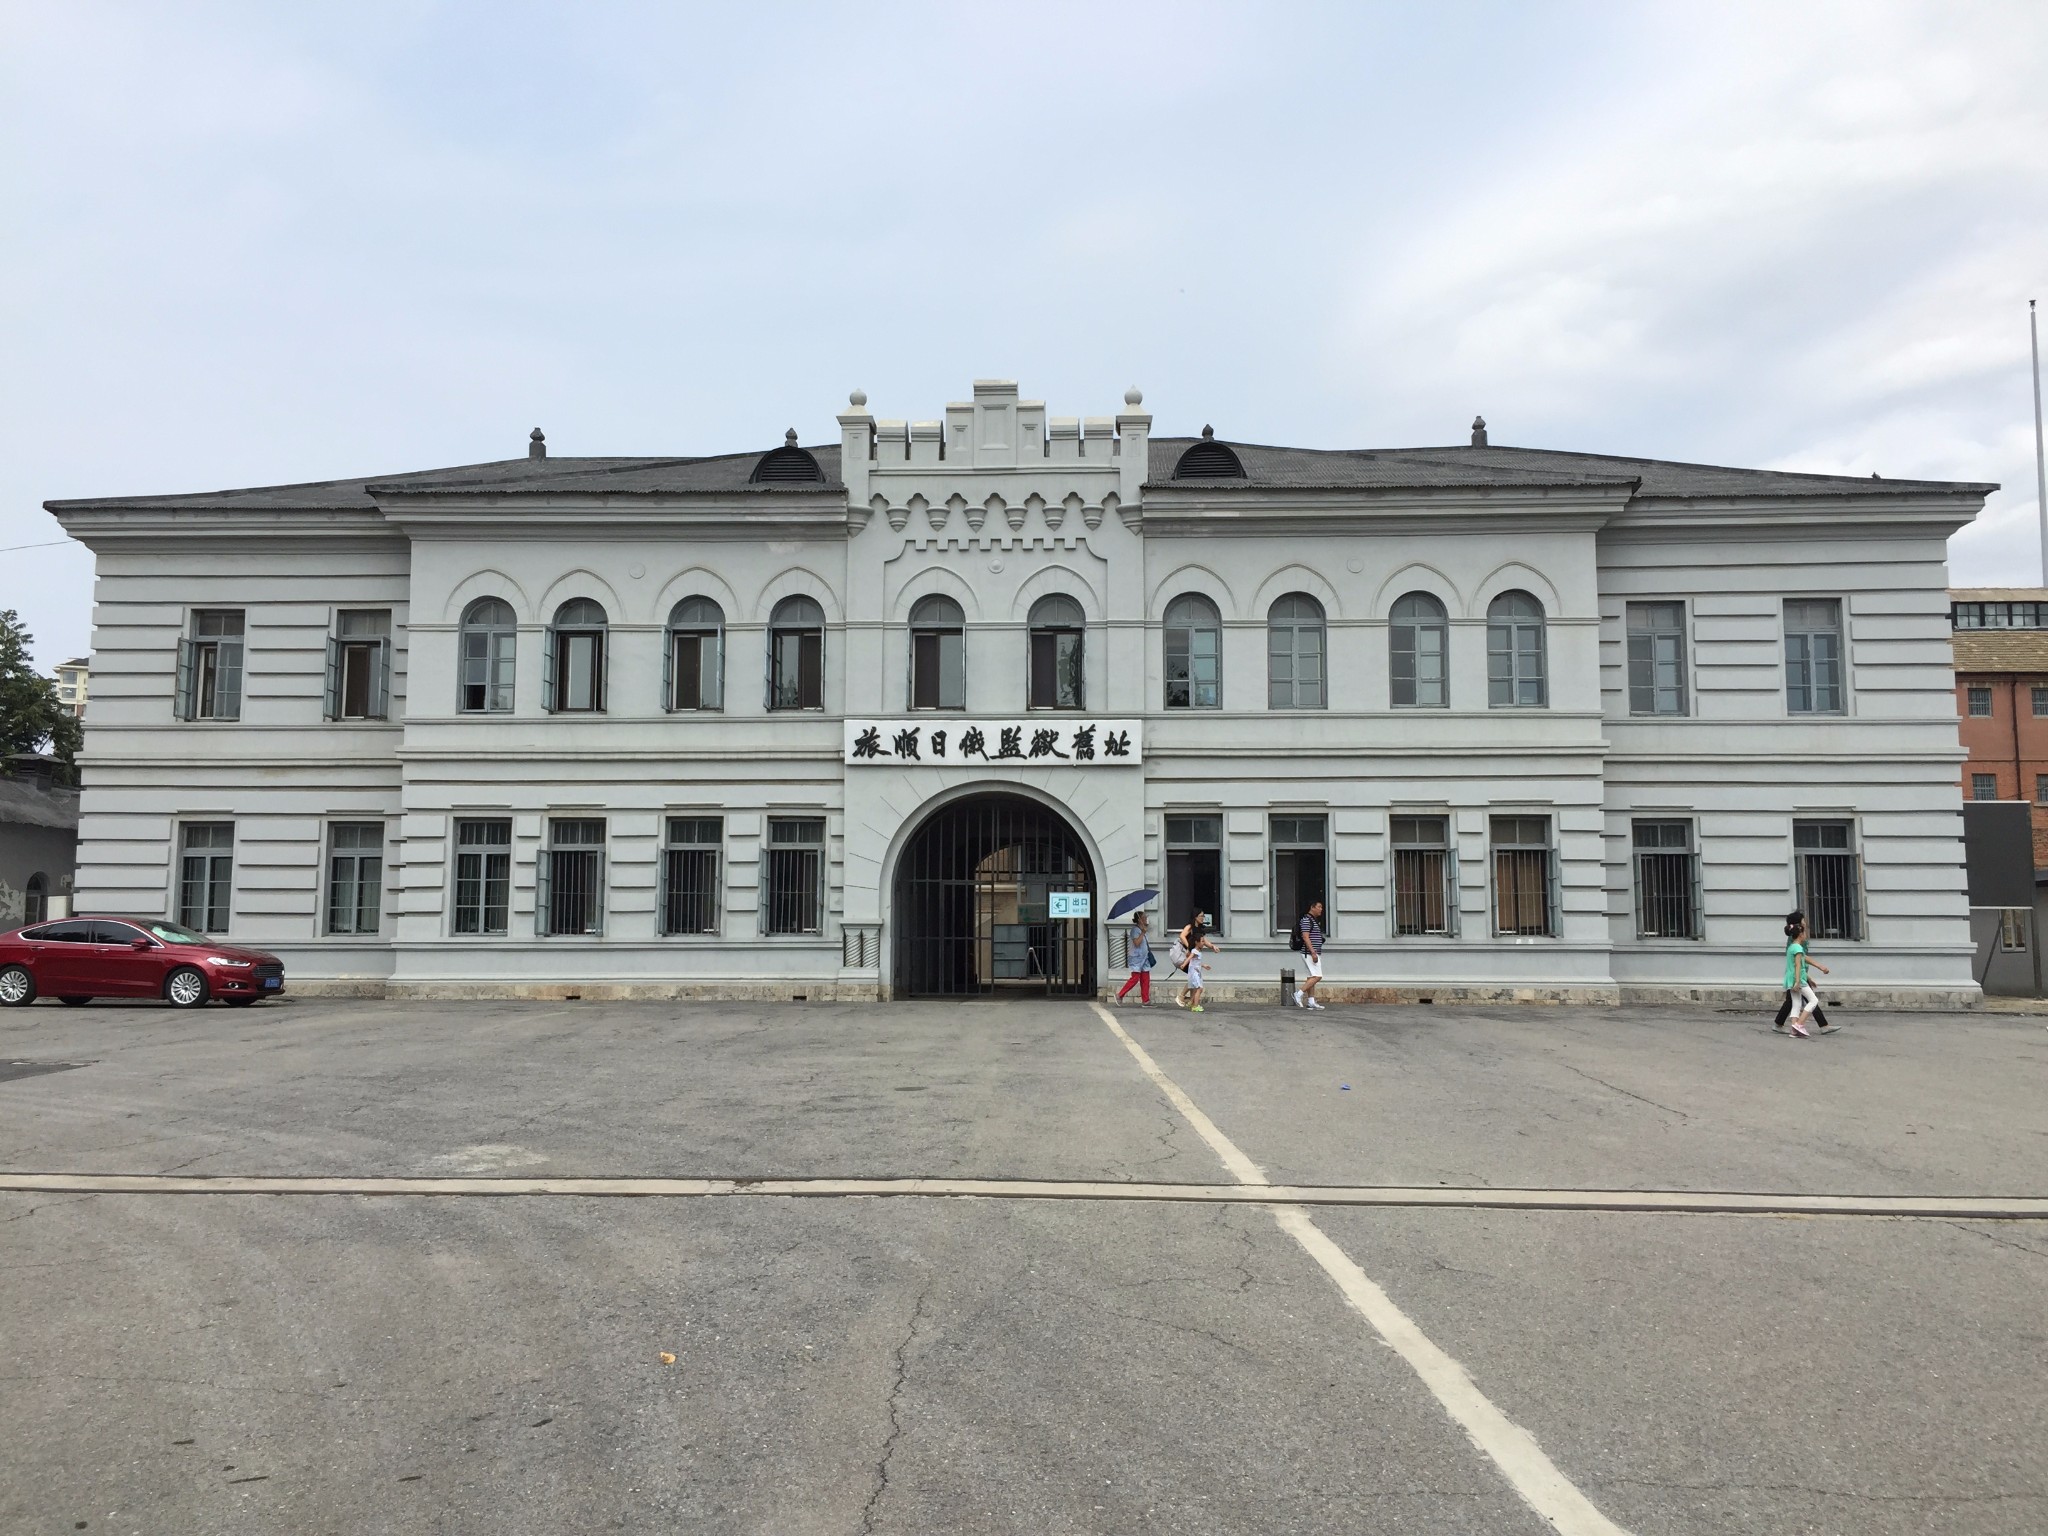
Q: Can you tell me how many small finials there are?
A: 6